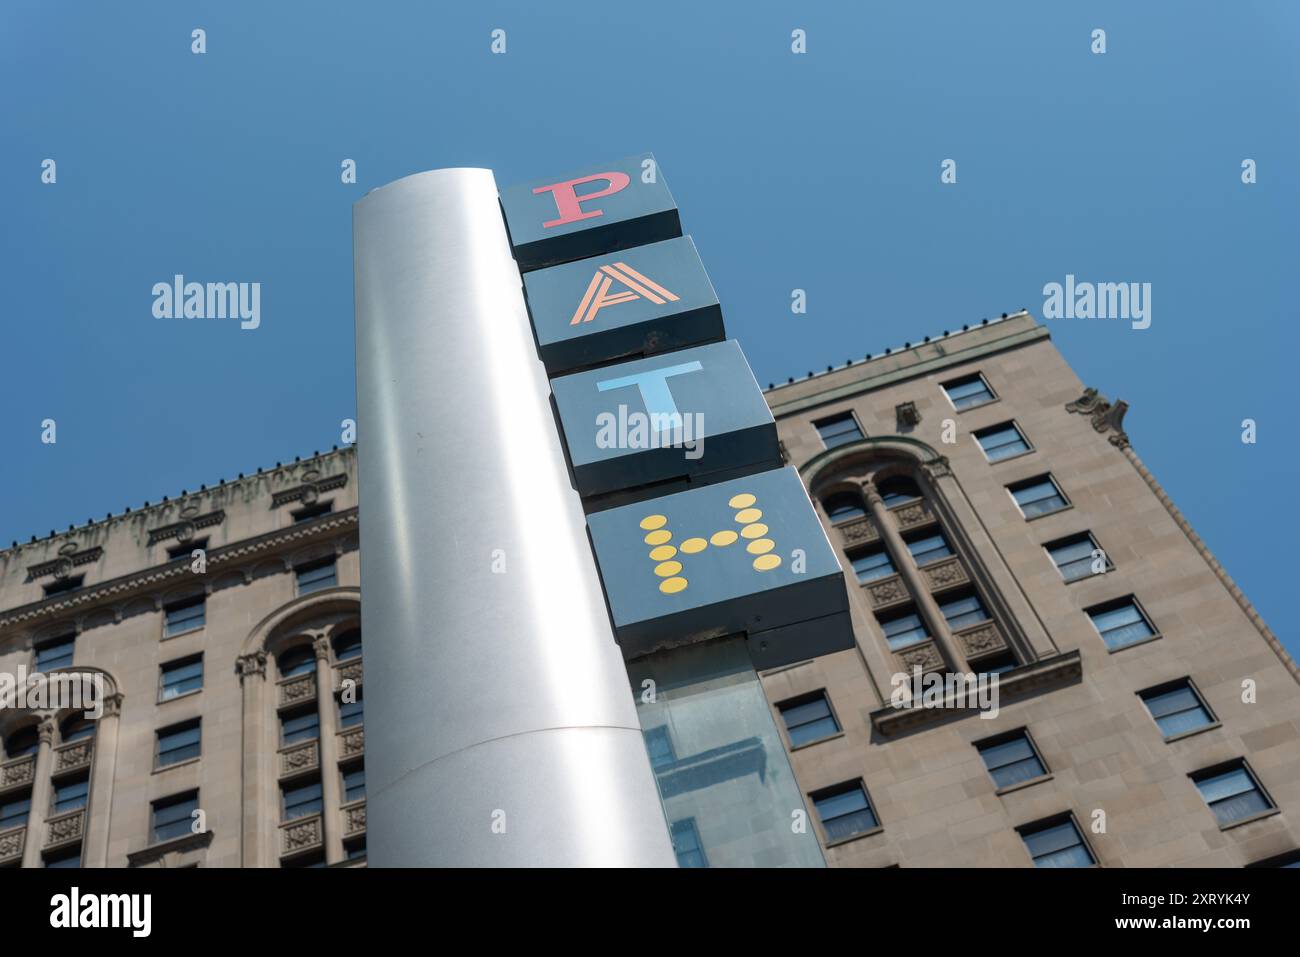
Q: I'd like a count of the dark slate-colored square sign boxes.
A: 4